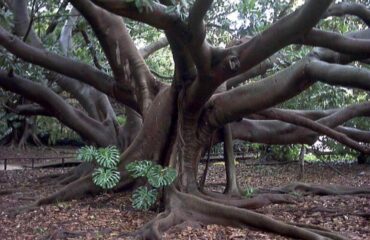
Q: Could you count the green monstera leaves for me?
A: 6